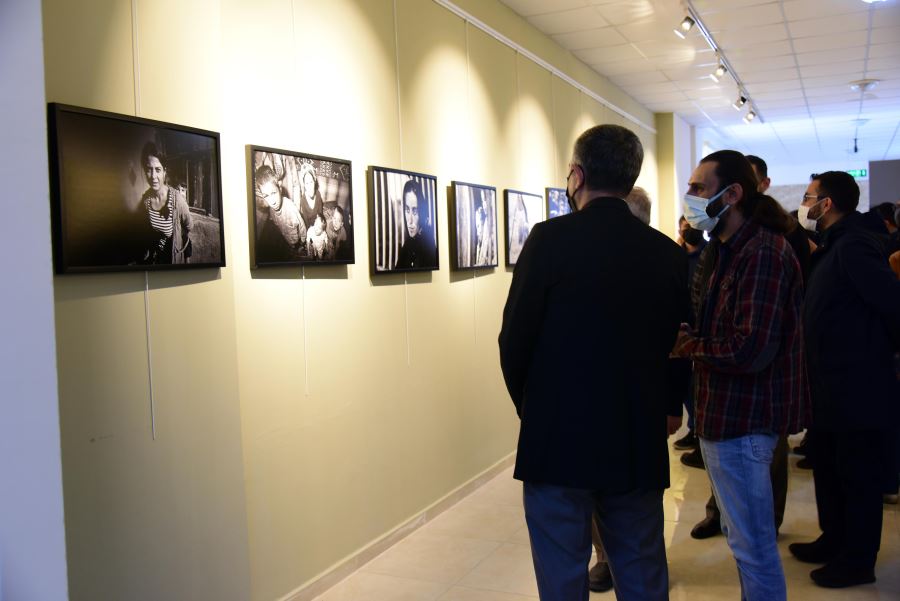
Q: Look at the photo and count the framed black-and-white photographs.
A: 6